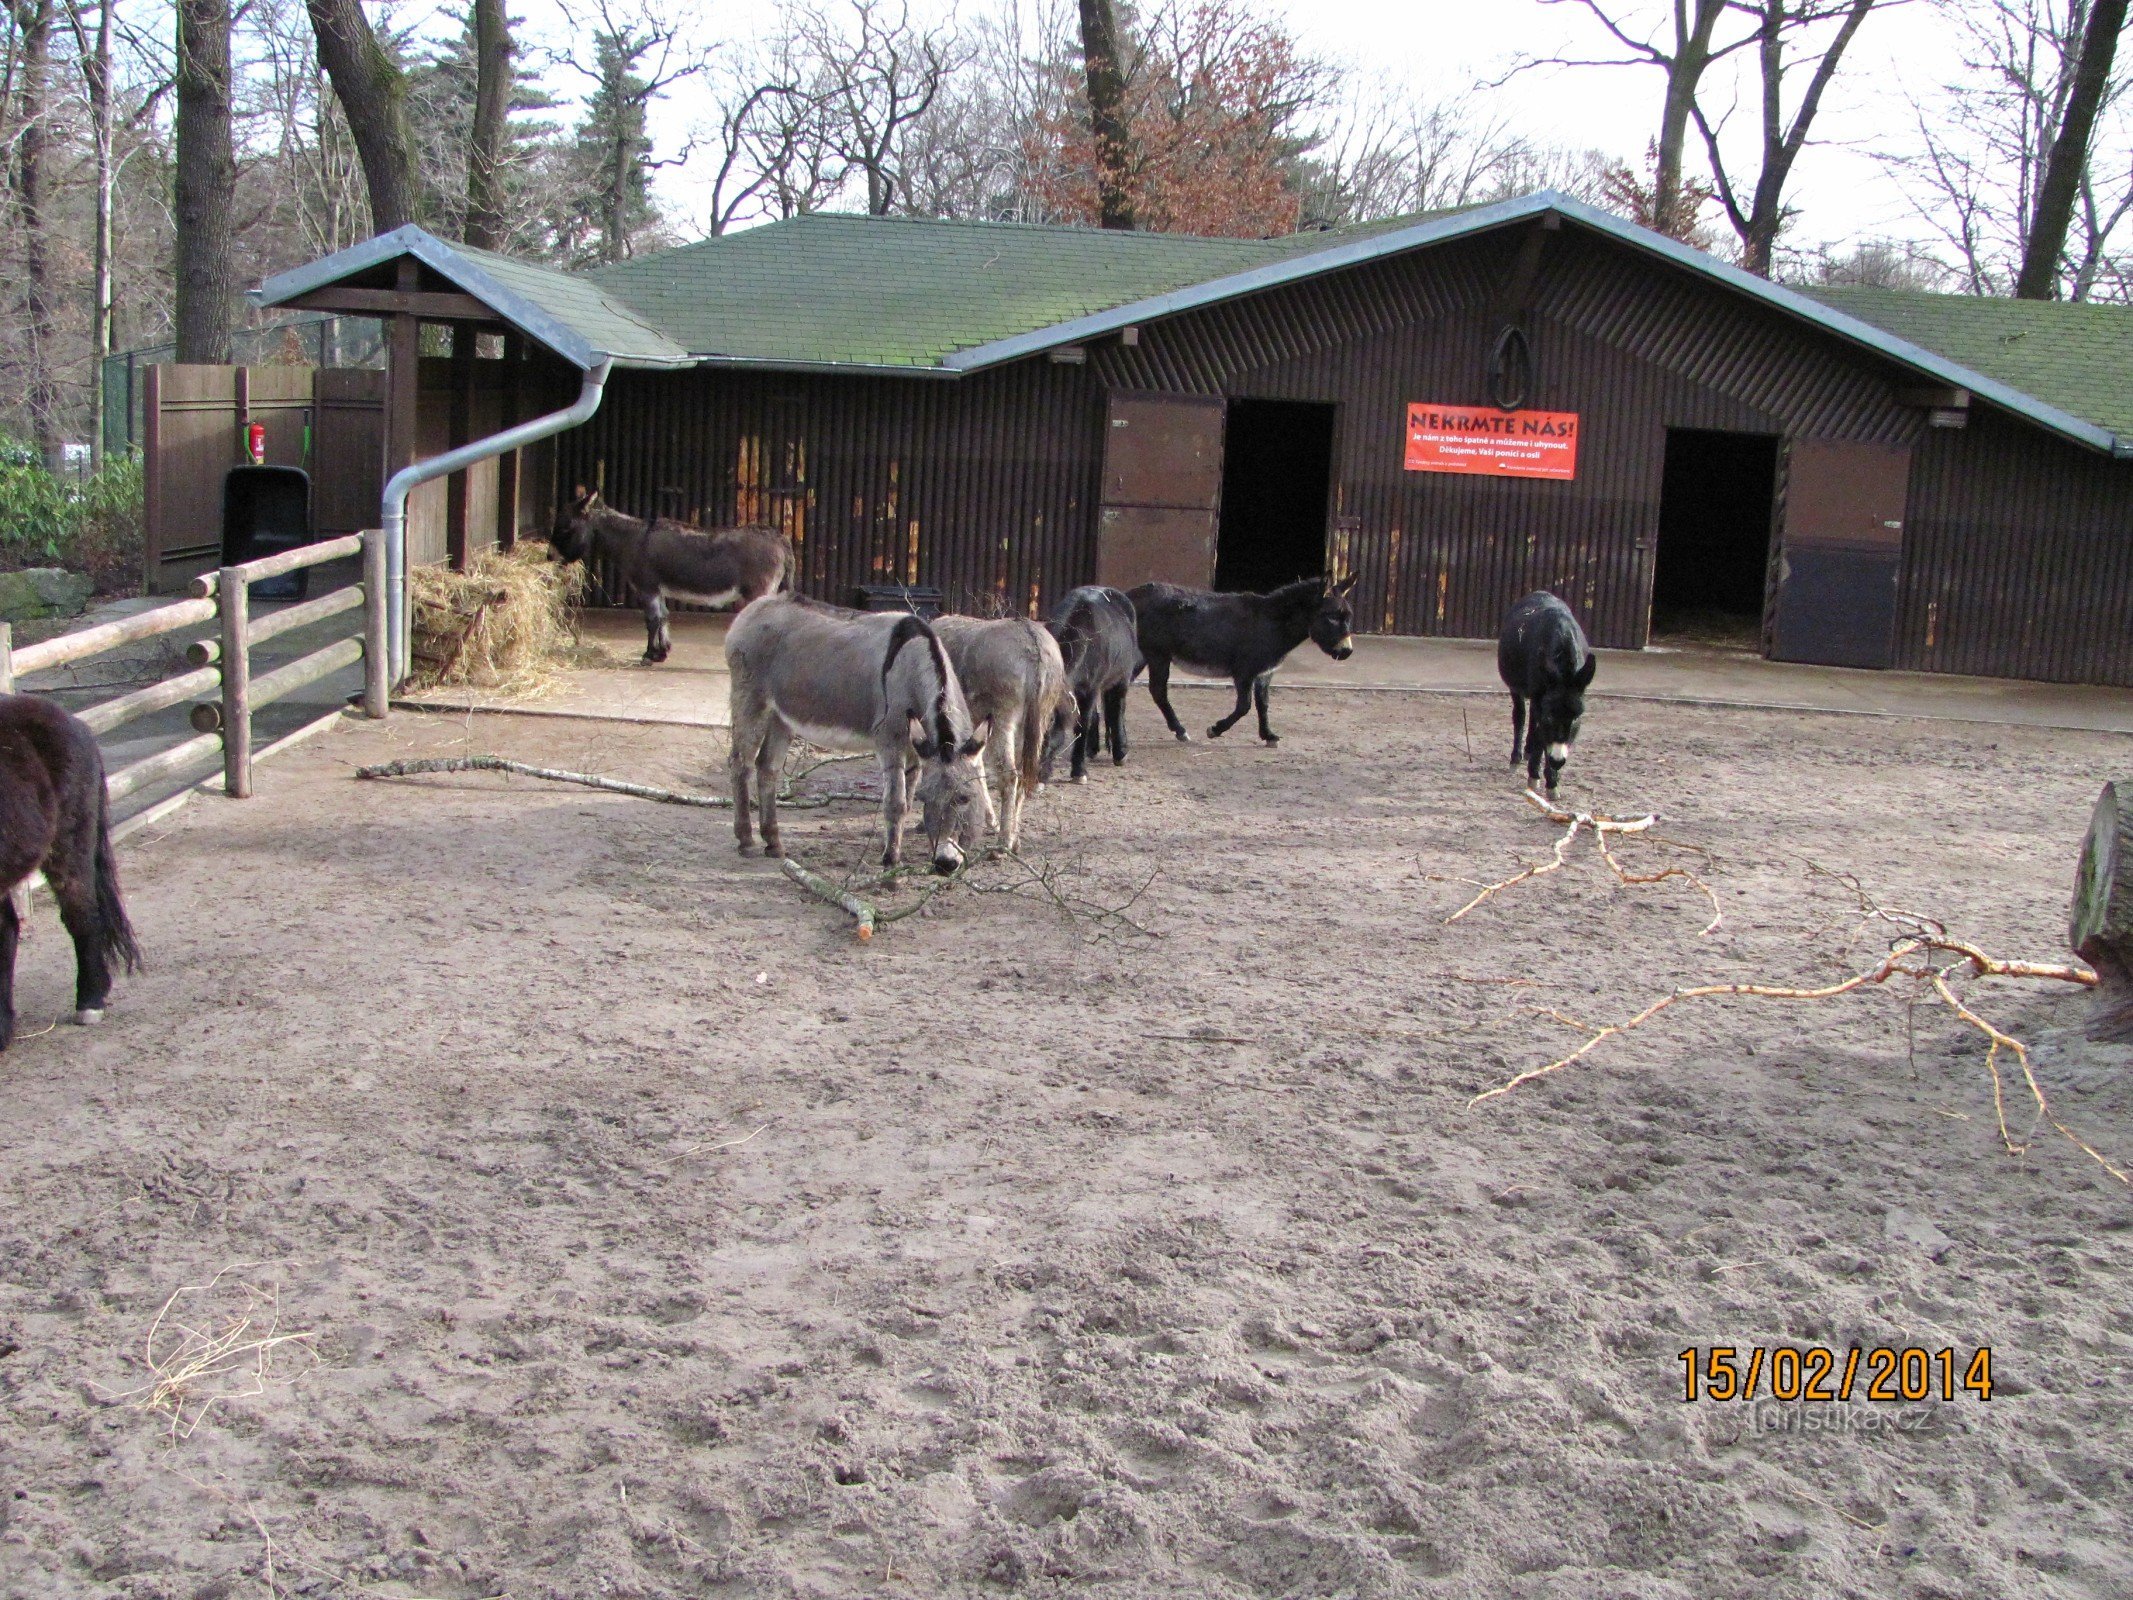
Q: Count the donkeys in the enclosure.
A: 7